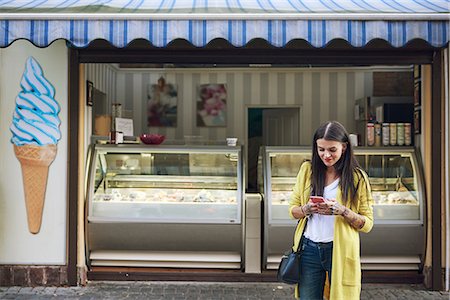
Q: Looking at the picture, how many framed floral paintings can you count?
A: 2